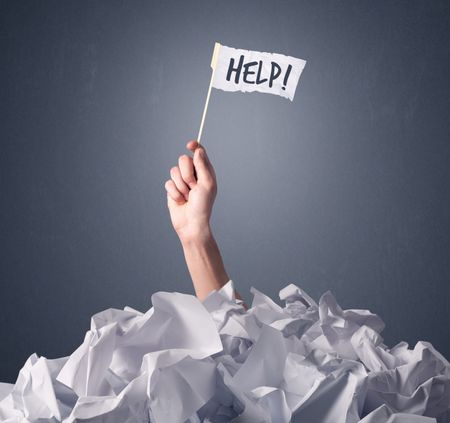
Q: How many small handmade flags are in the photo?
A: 1